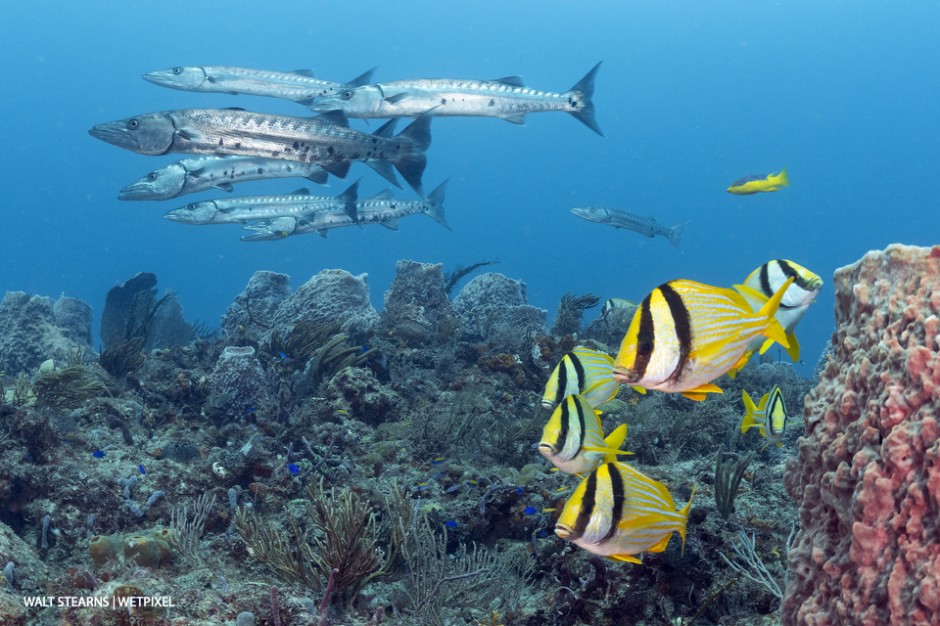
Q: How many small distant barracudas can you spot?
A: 1